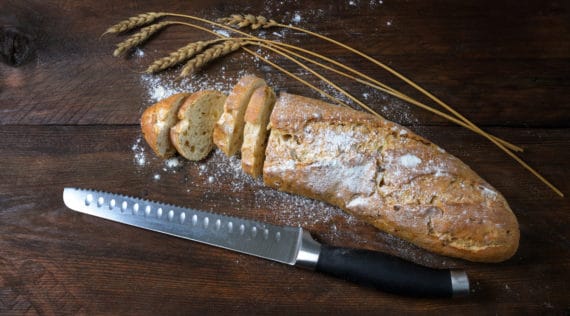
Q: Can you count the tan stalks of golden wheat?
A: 5